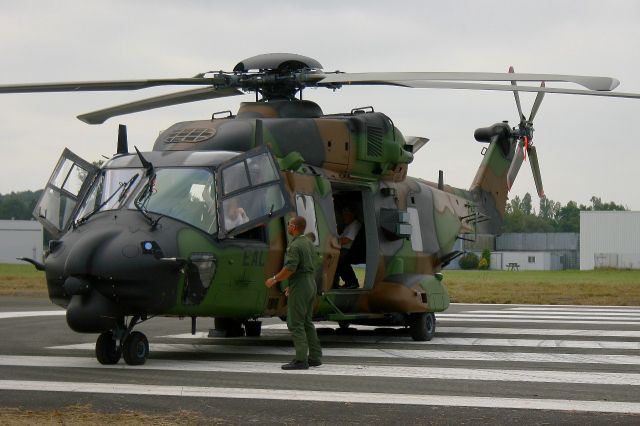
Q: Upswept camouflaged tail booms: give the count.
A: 1